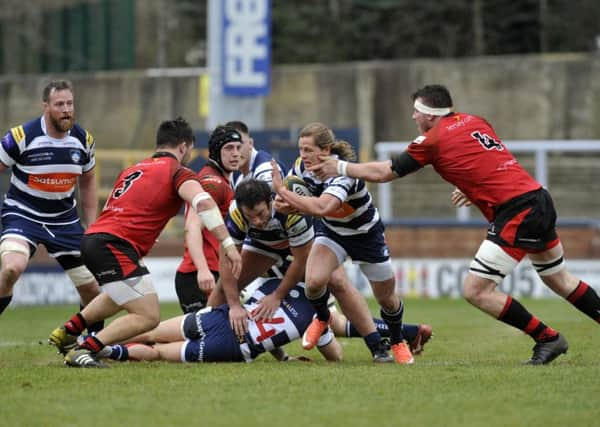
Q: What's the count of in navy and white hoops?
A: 5